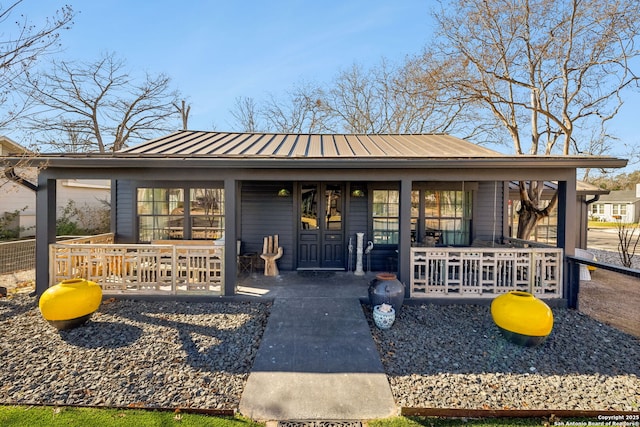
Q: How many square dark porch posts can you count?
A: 4